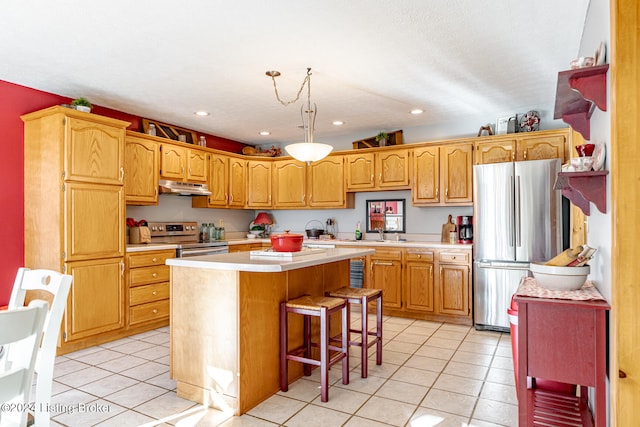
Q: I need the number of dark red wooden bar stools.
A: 2